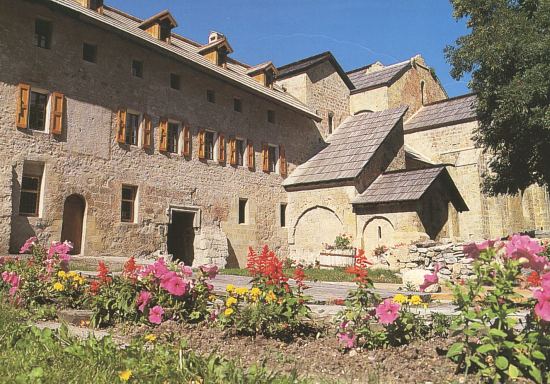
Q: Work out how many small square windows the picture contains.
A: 7